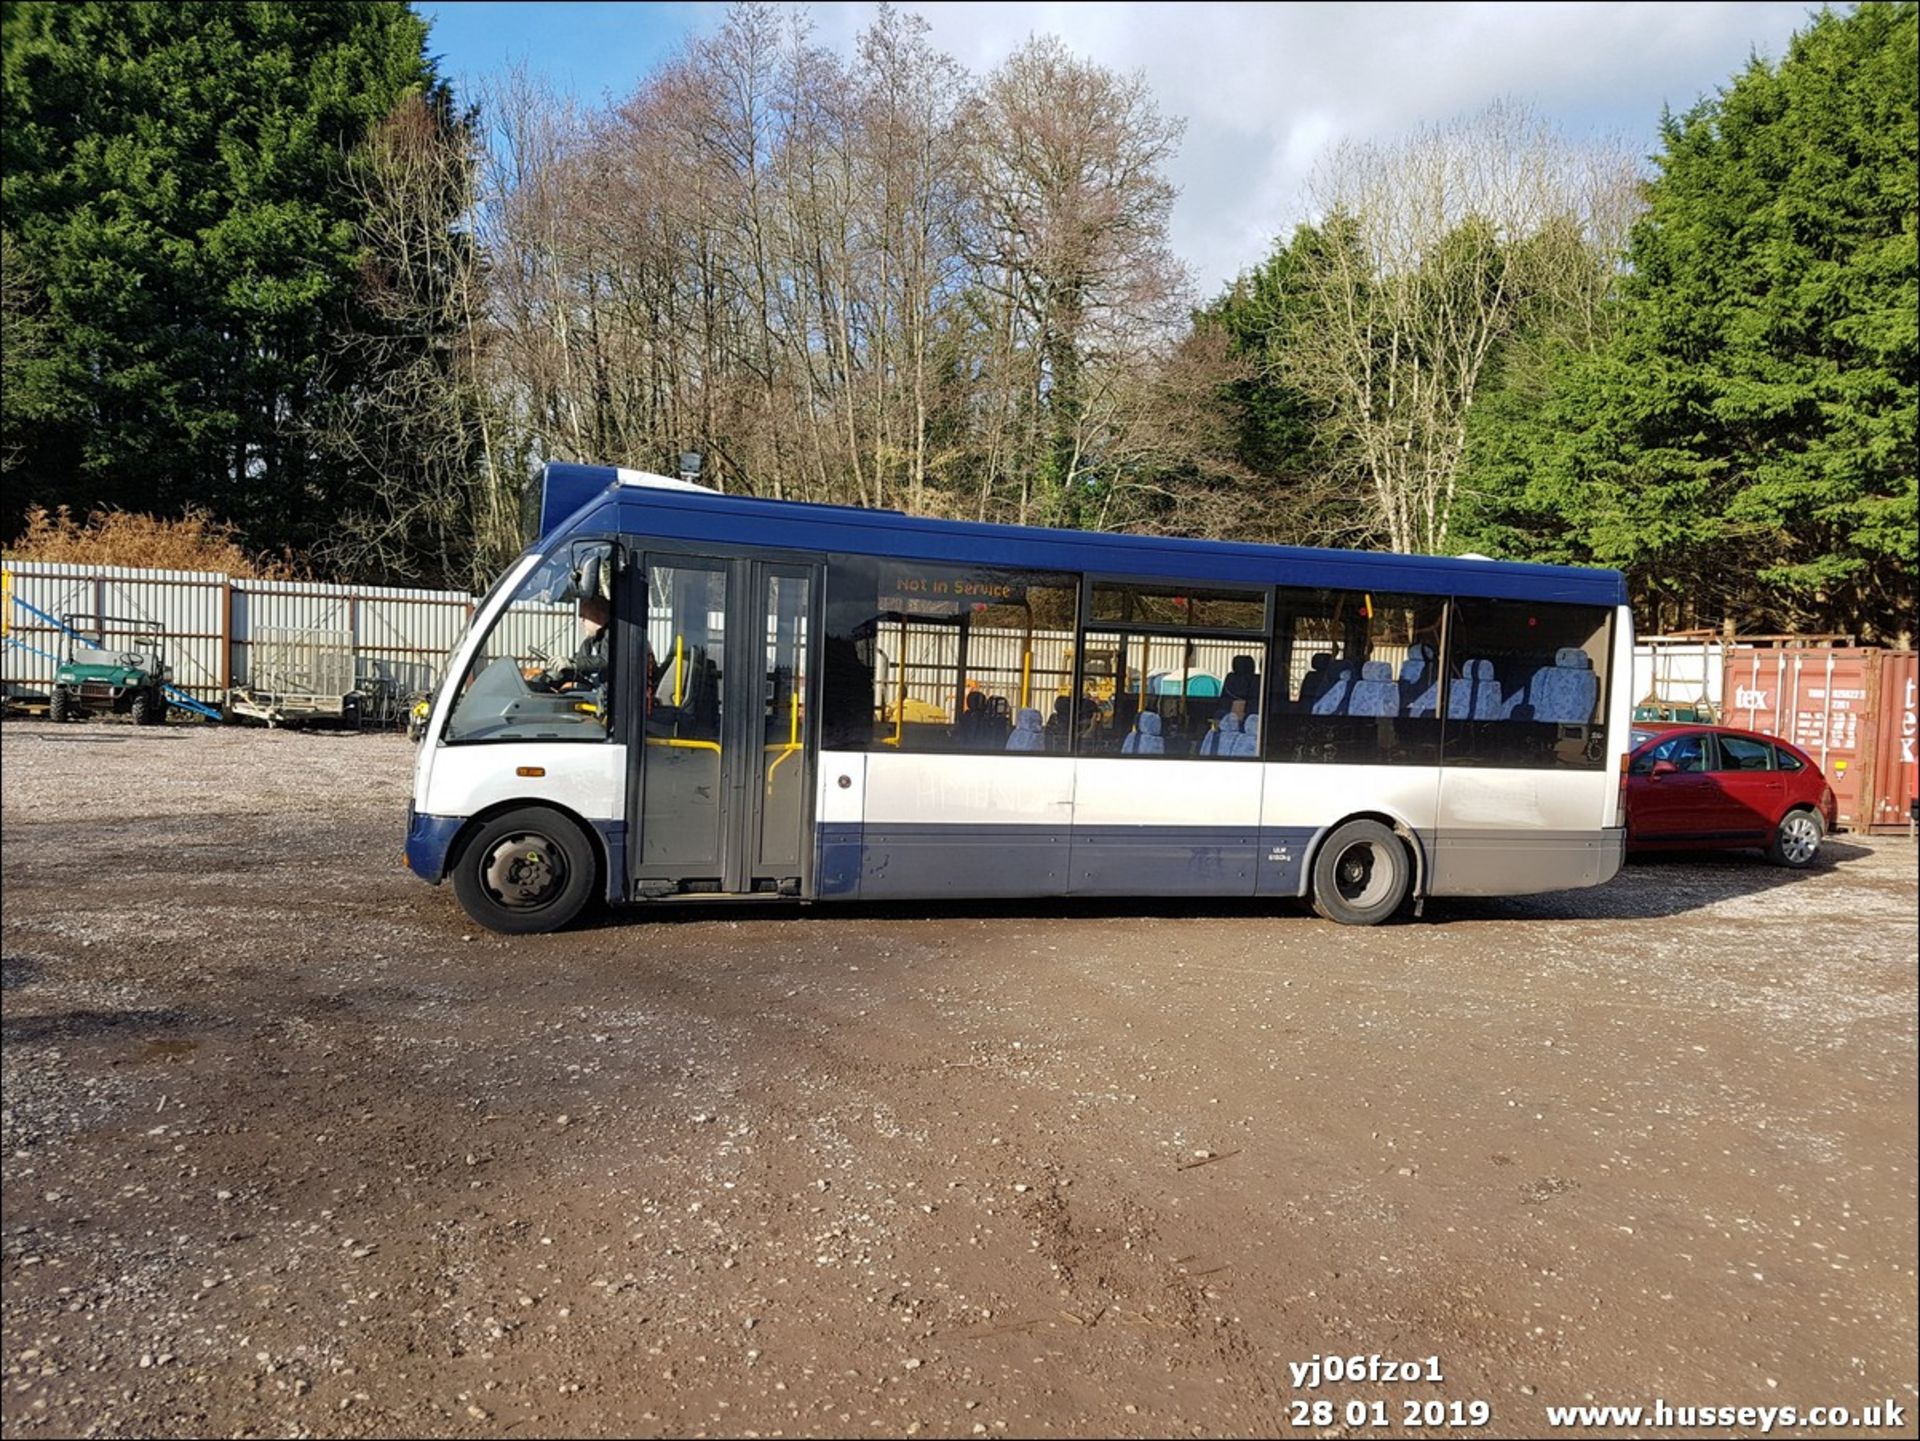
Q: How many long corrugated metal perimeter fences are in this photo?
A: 1